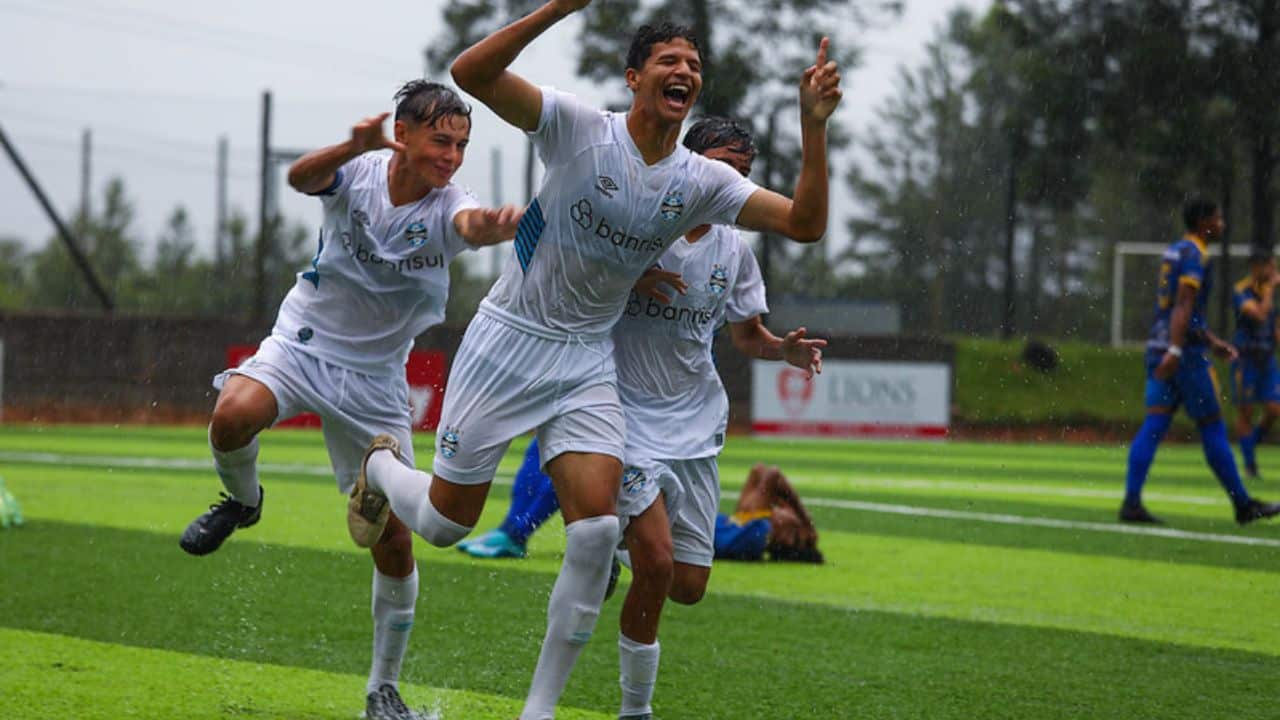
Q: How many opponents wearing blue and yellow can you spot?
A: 3